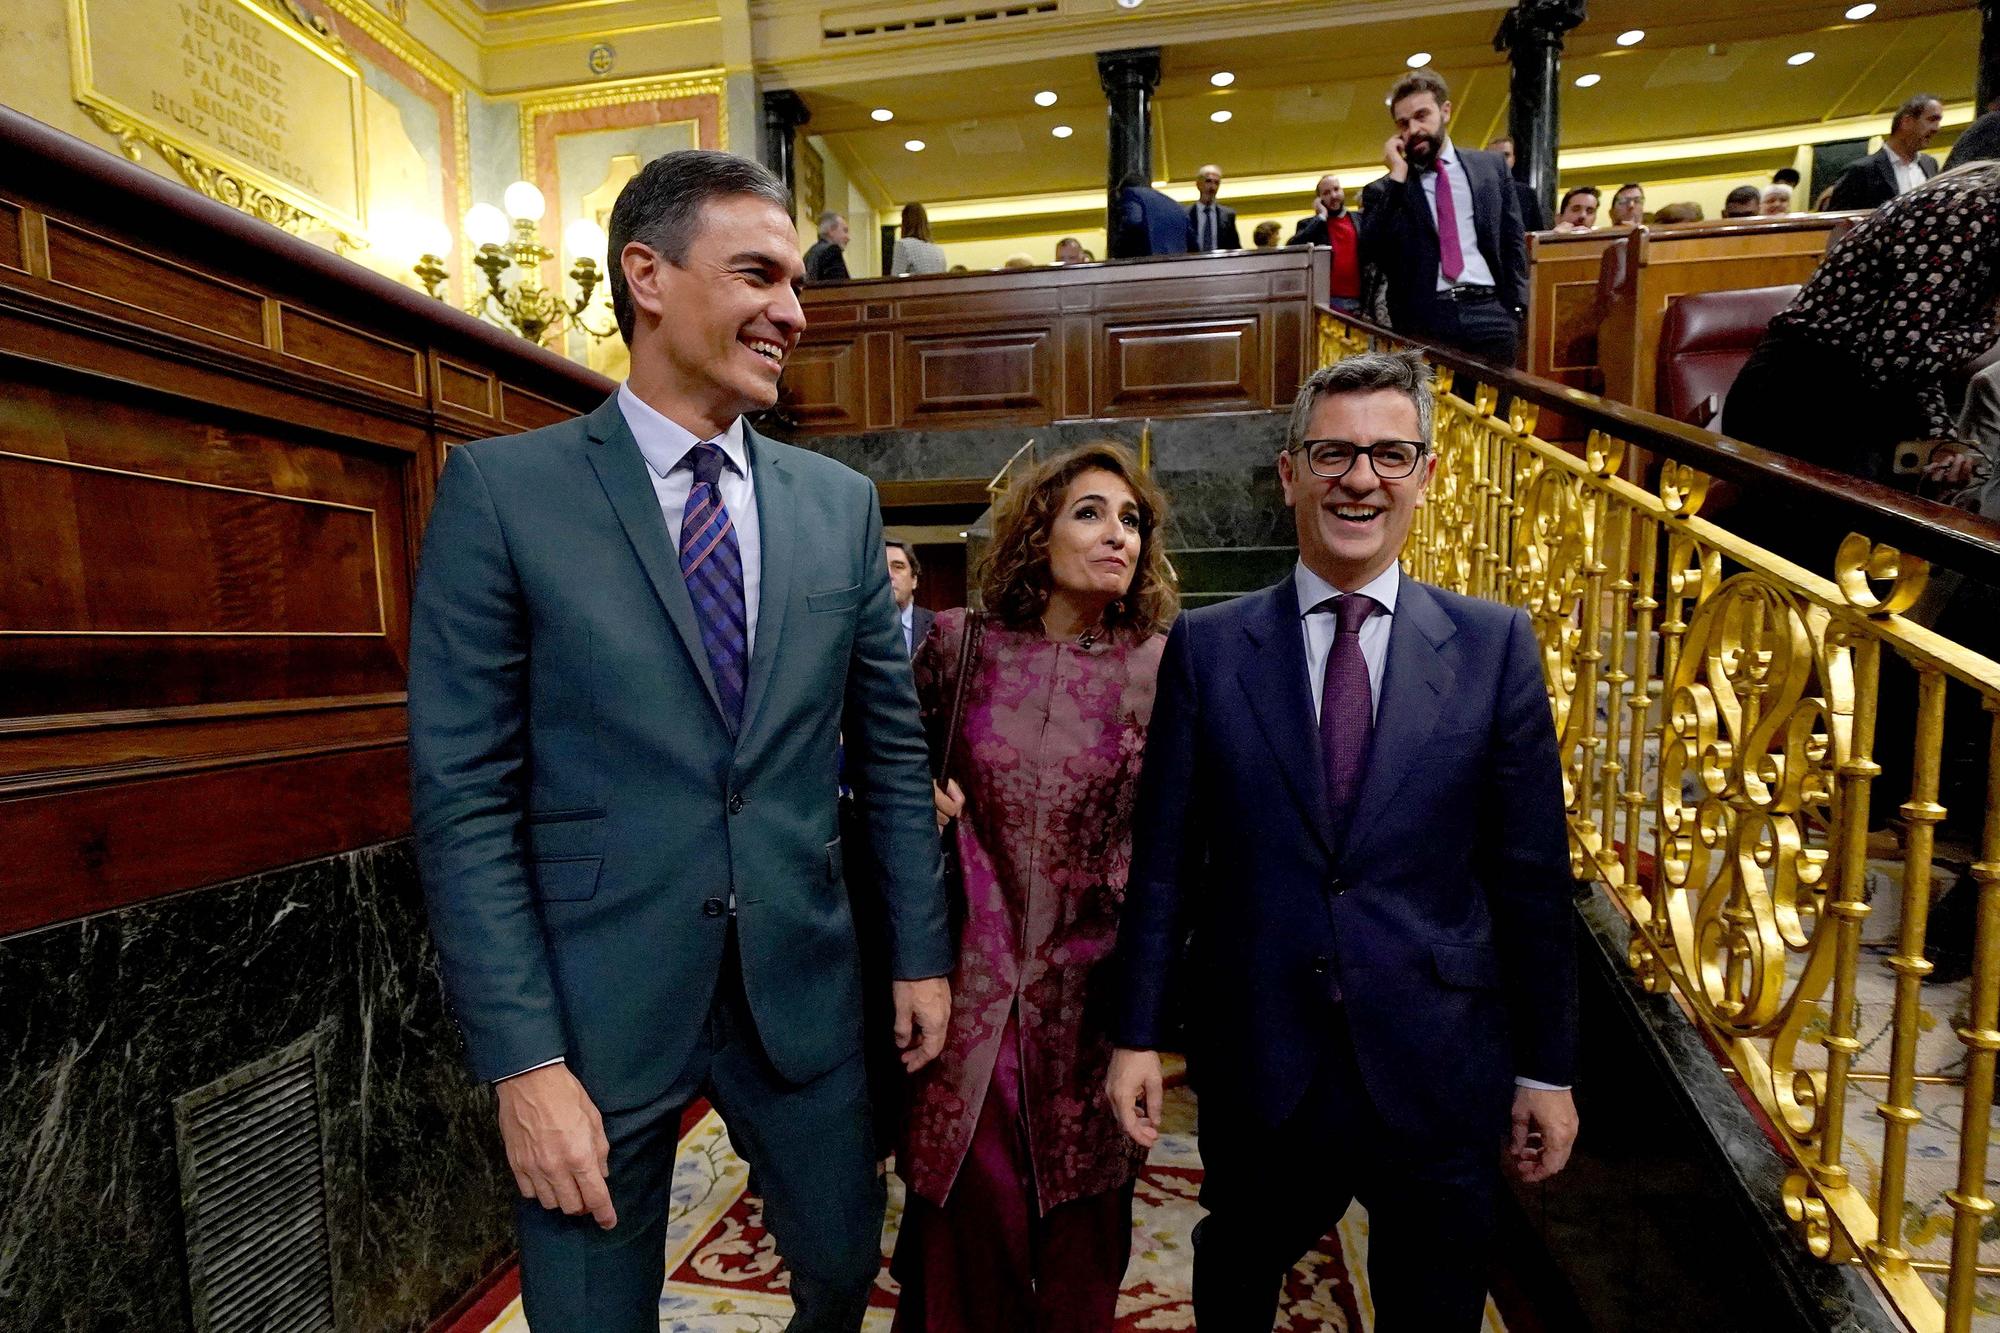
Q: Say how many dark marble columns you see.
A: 4